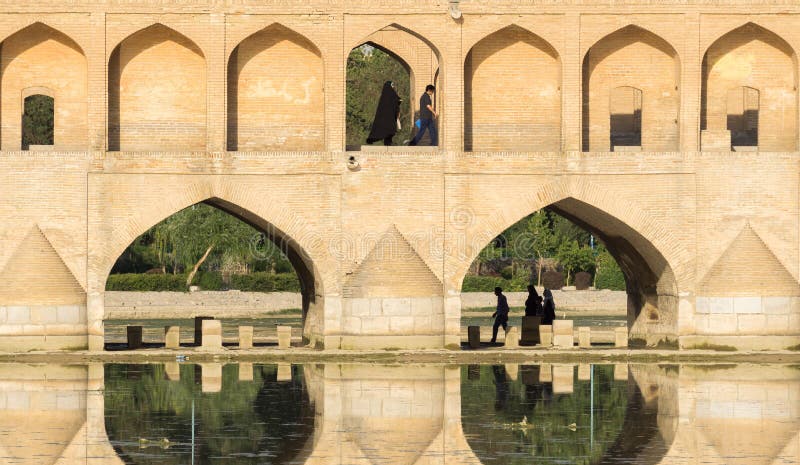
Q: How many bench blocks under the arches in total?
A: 13